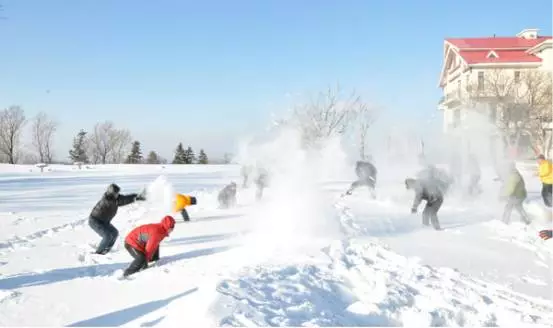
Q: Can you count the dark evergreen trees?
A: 6